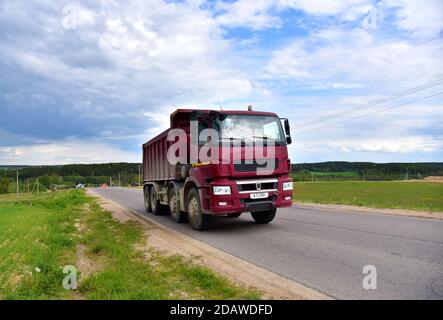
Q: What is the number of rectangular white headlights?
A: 2